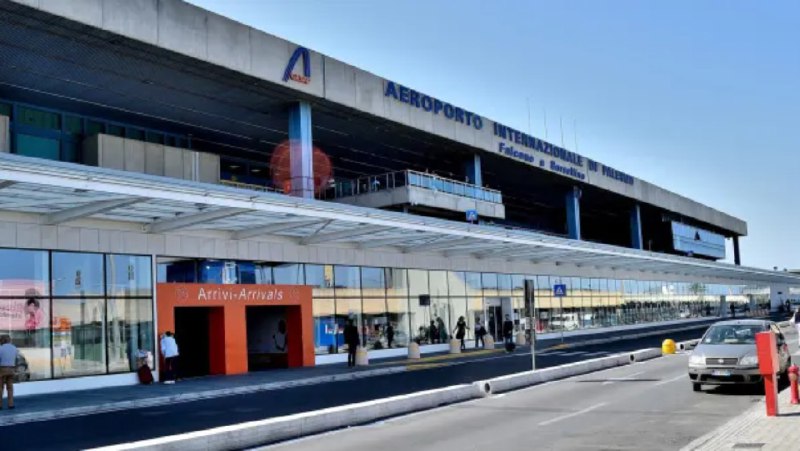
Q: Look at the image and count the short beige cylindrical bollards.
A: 5